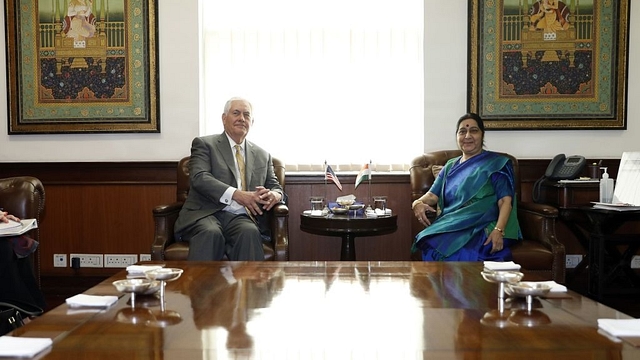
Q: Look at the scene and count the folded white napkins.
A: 6